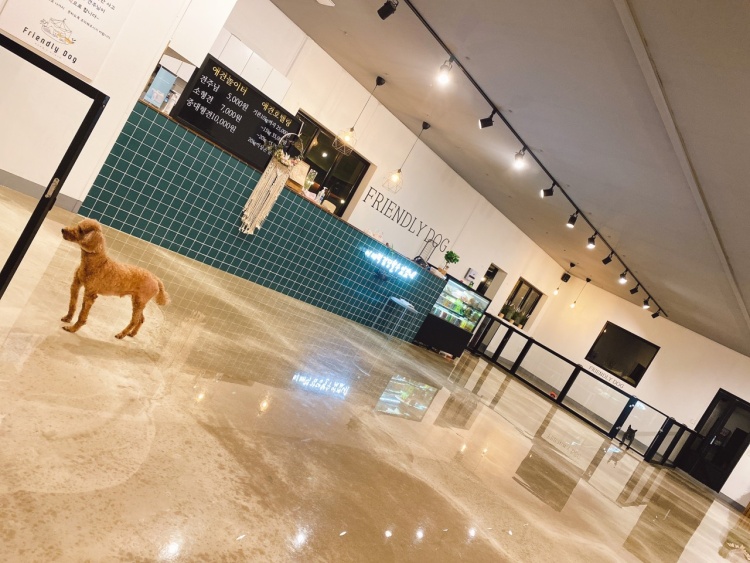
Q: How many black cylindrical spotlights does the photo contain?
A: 12